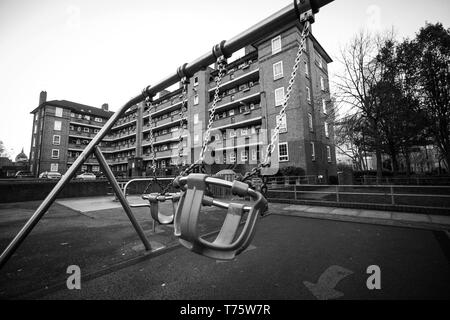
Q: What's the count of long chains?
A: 4